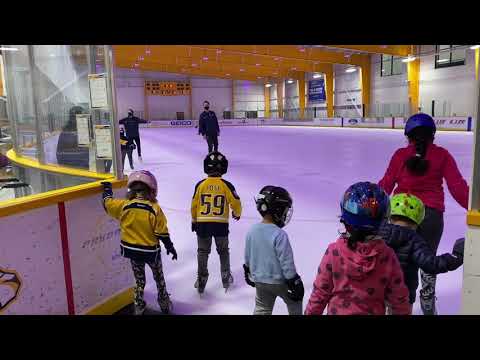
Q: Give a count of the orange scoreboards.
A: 1